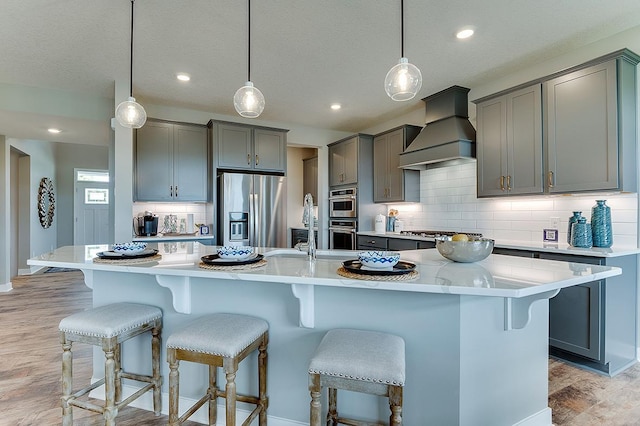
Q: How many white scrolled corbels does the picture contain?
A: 4